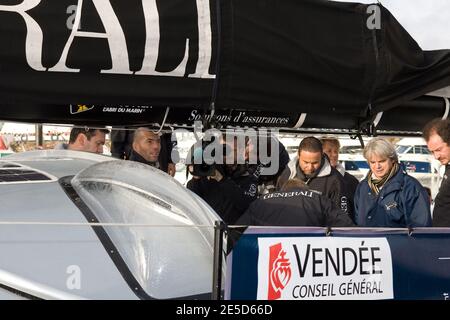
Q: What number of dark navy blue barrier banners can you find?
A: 1